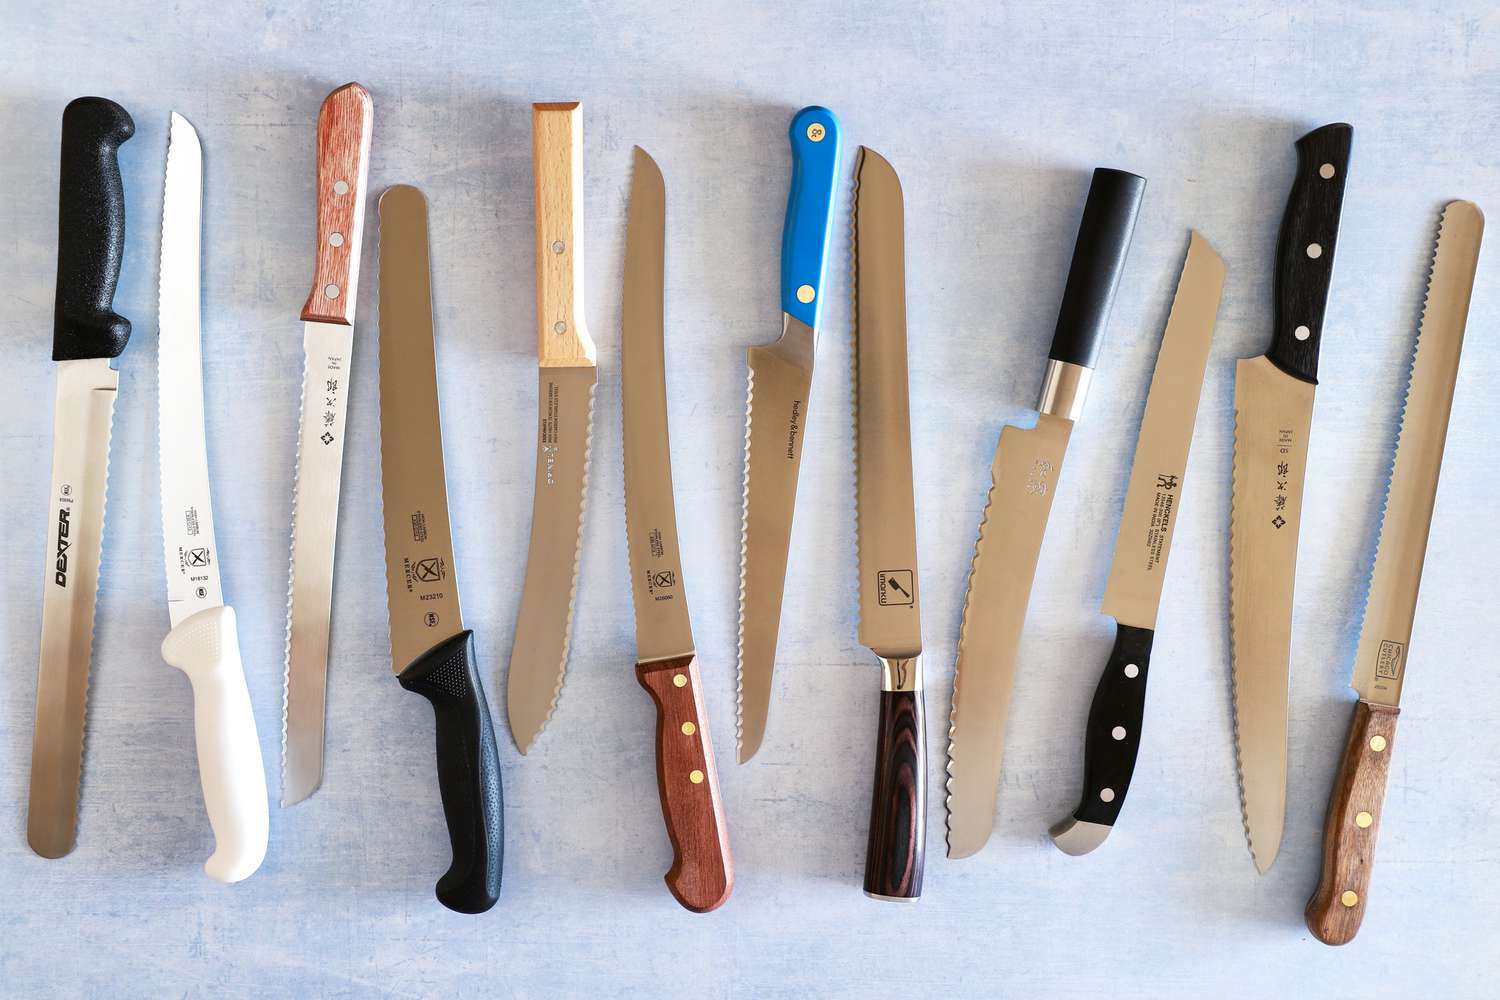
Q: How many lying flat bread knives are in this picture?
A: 12